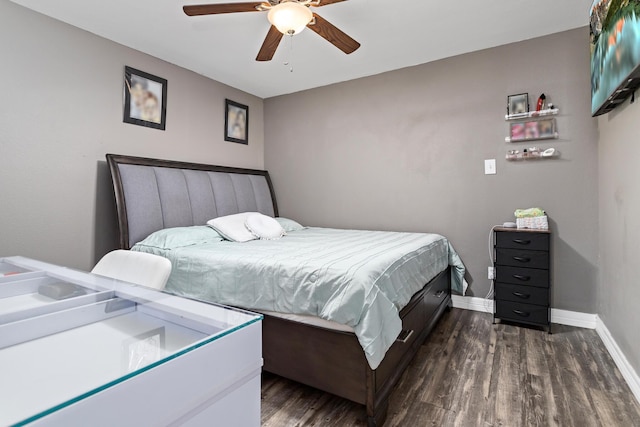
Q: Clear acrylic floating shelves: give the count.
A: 3